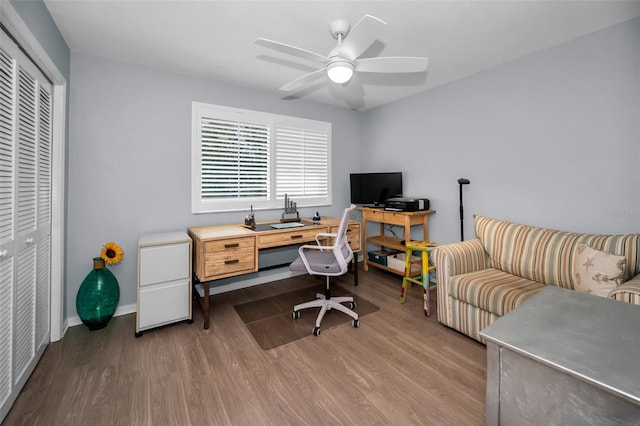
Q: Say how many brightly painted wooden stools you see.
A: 1